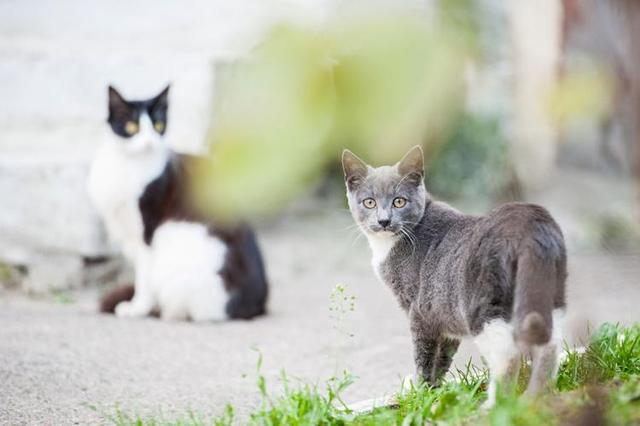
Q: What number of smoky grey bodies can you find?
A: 1